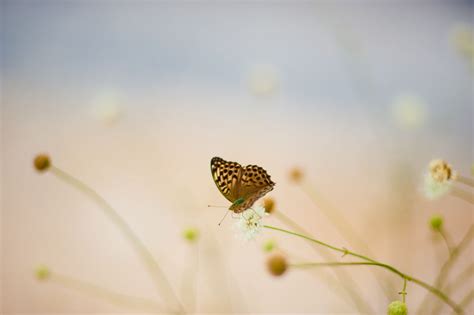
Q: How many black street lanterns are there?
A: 0